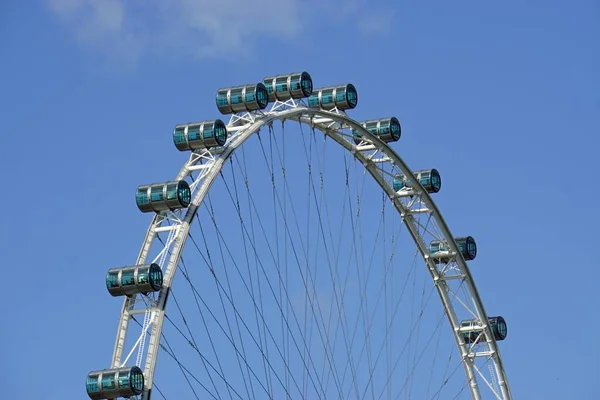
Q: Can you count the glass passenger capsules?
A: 11